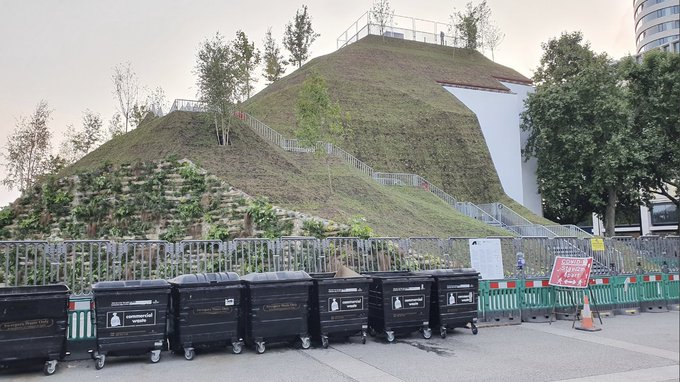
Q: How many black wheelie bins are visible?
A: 7